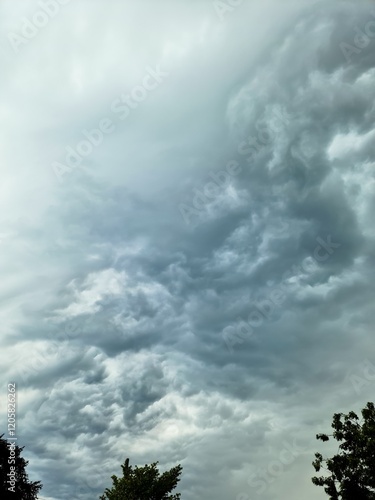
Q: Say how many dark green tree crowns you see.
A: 3